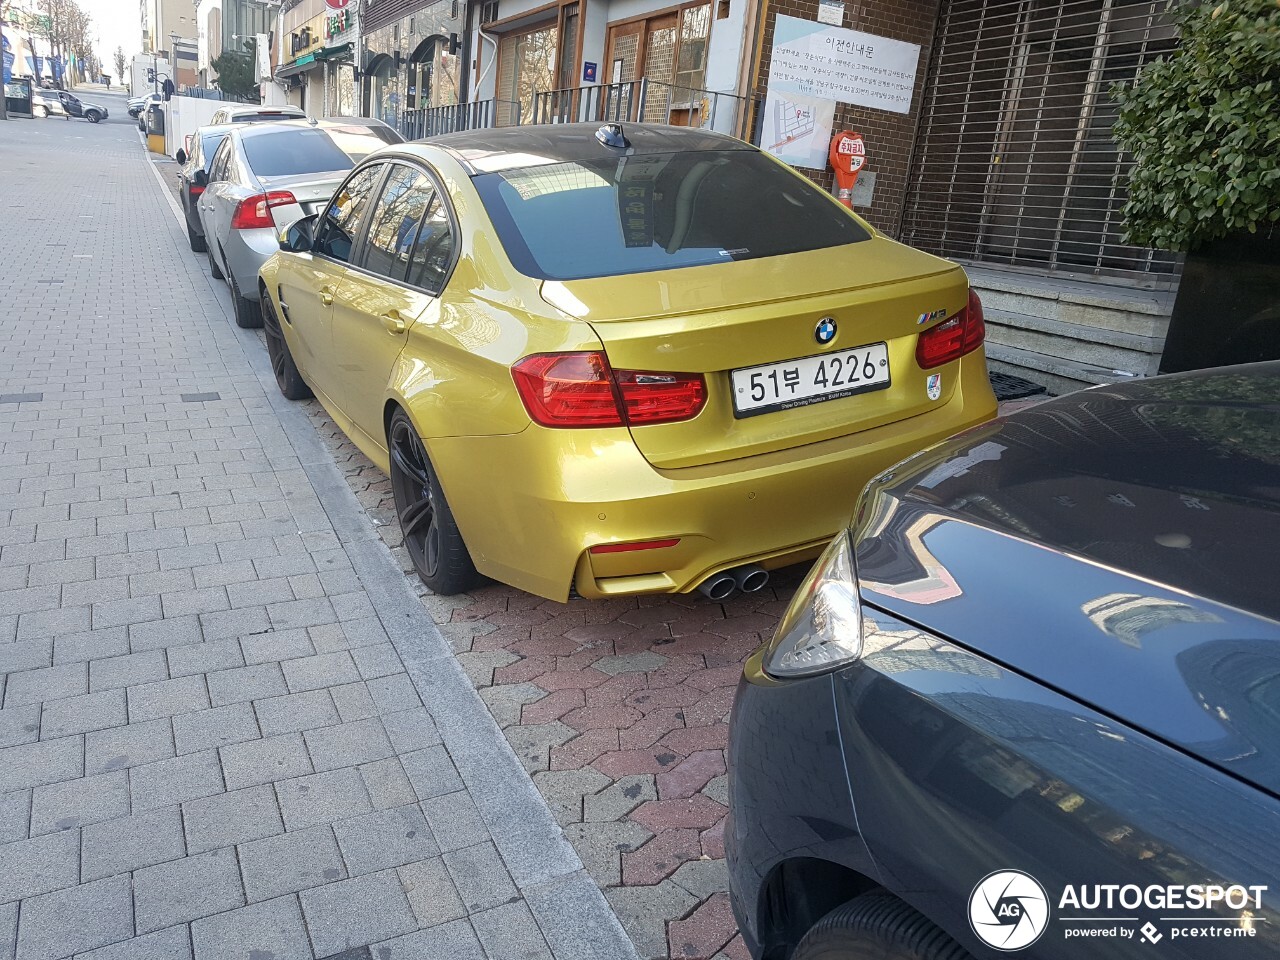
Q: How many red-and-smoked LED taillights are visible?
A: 2